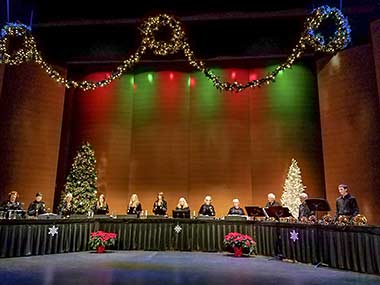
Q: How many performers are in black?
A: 12